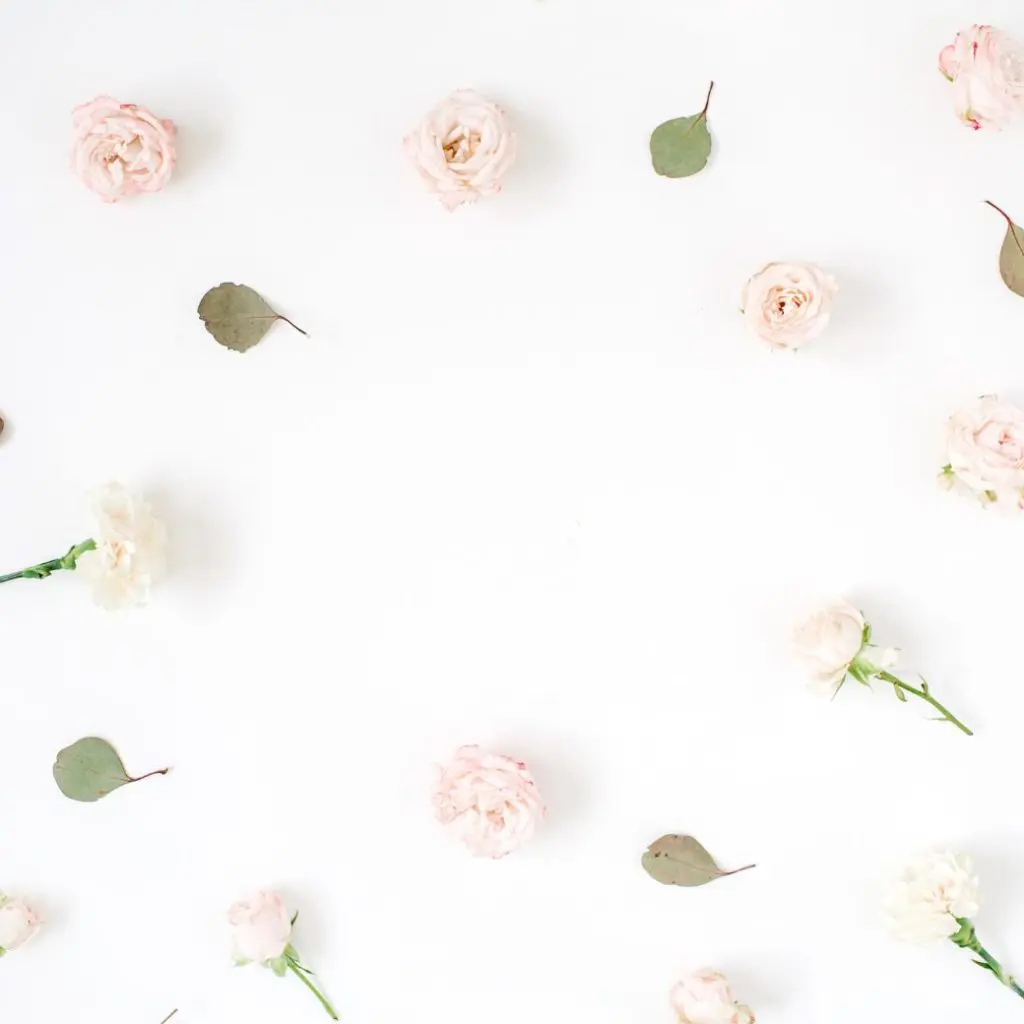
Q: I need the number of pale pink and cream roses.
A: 10